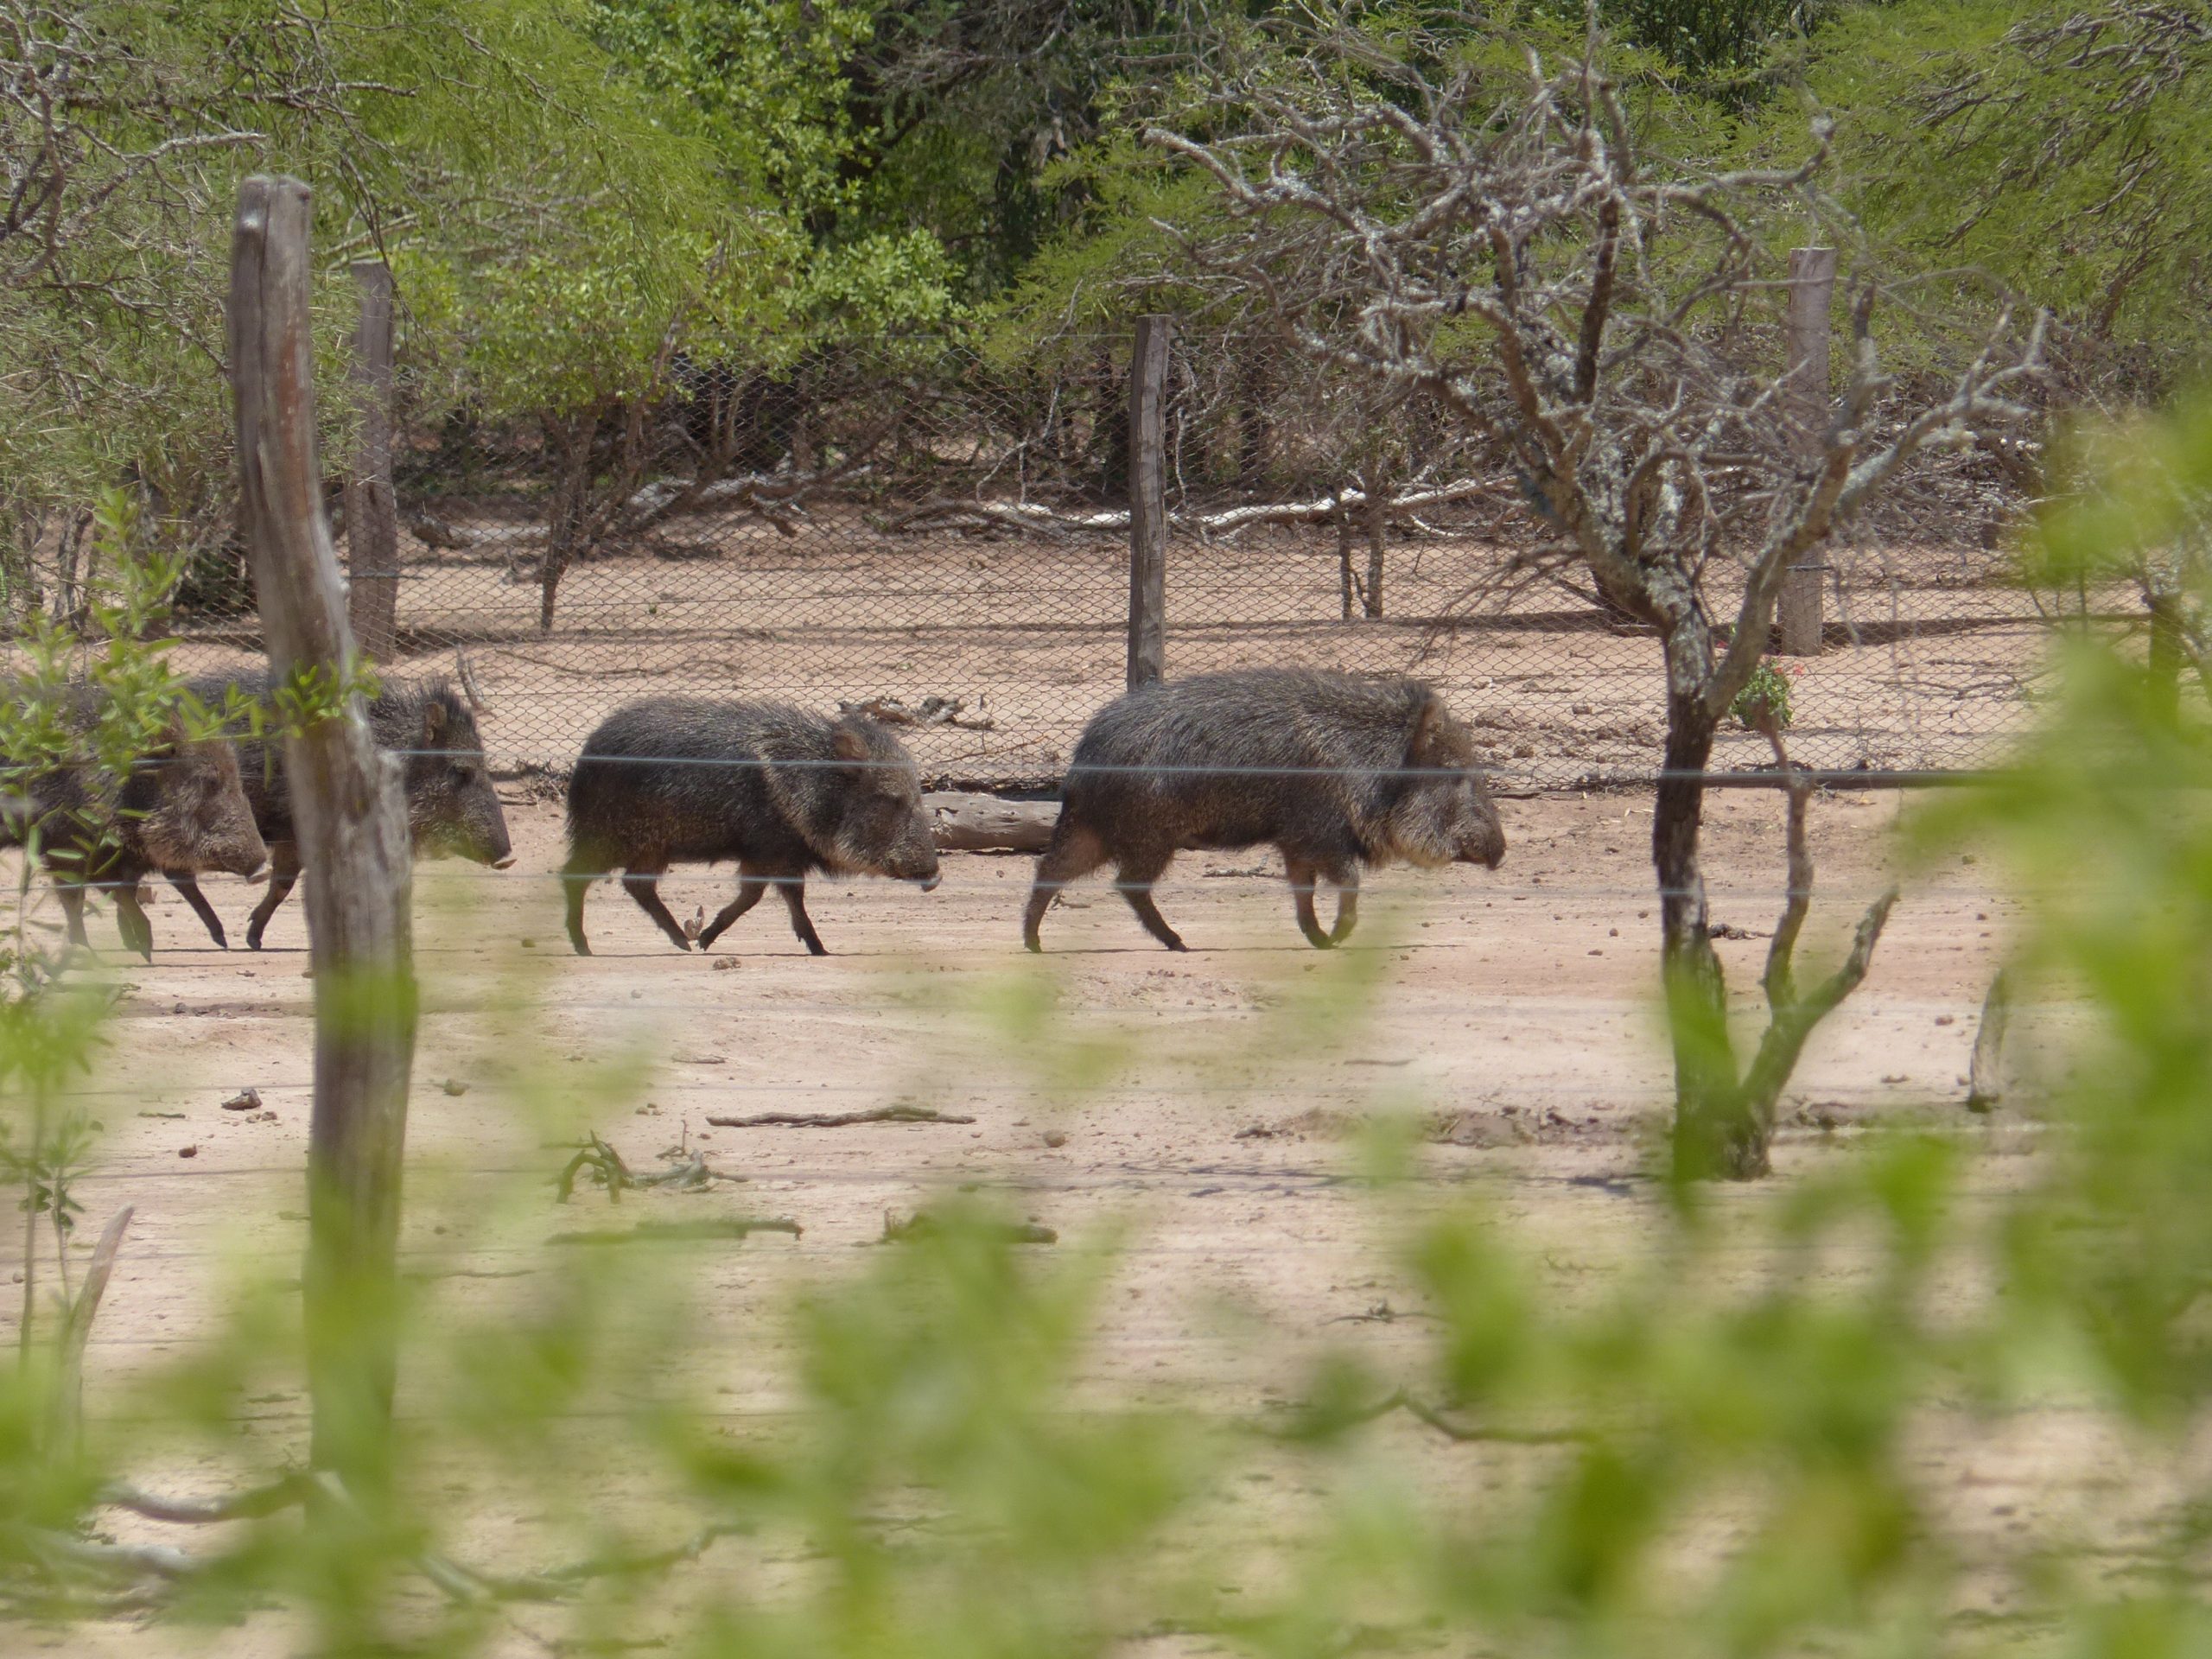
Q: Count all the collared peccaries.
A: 4